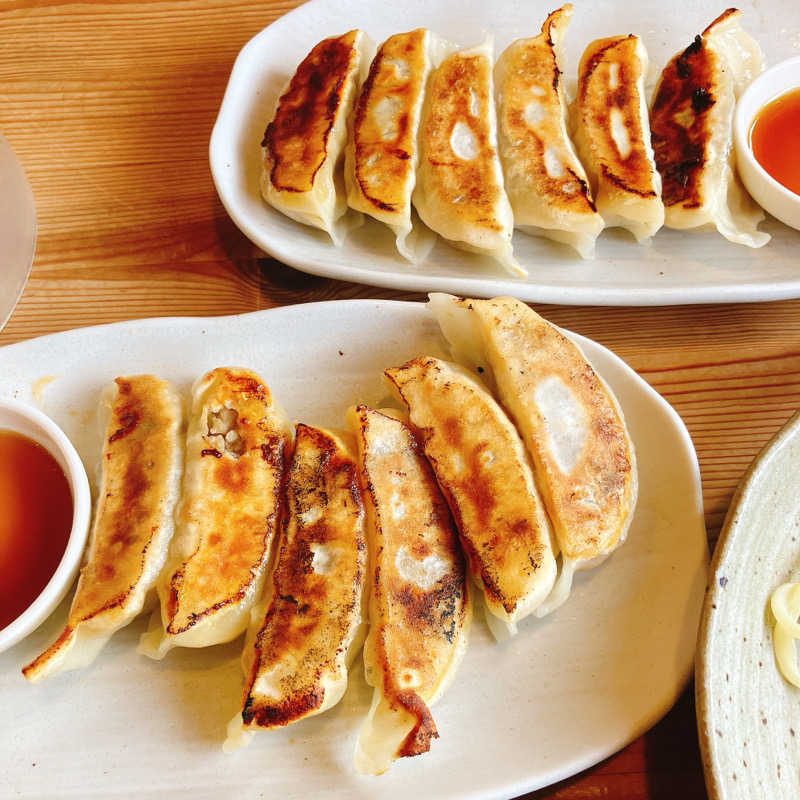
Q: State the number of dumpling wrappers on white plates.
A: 12